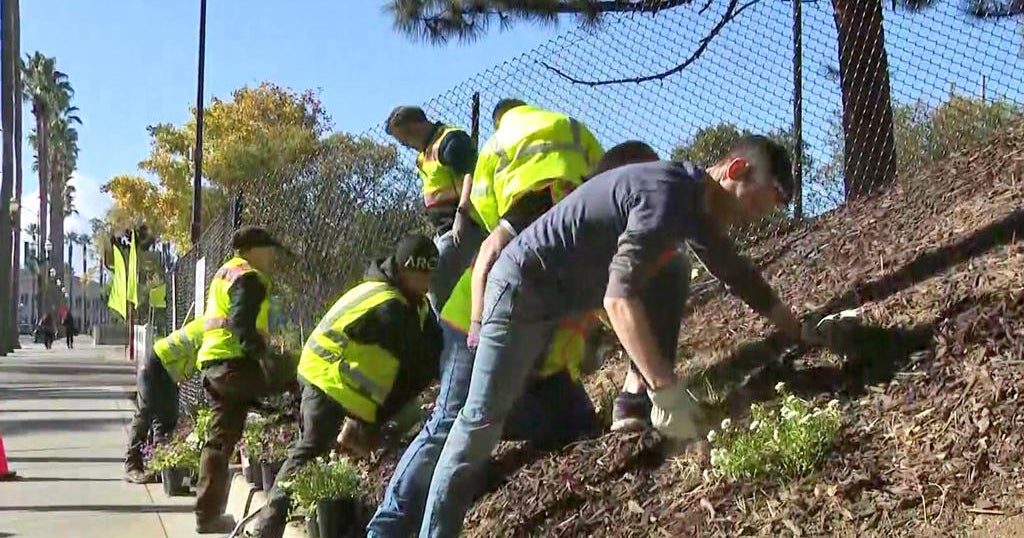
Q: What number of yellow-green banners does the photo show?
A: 3